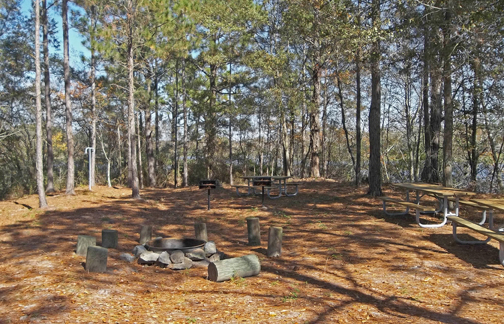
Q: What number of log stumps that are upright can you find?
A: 7